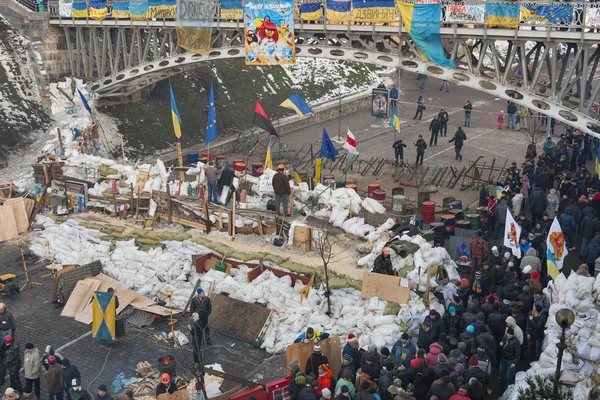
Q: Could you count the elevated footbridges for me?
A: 1